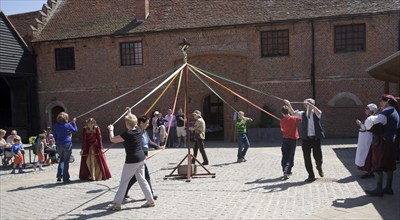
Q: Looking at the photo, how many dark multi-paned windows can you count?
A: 4